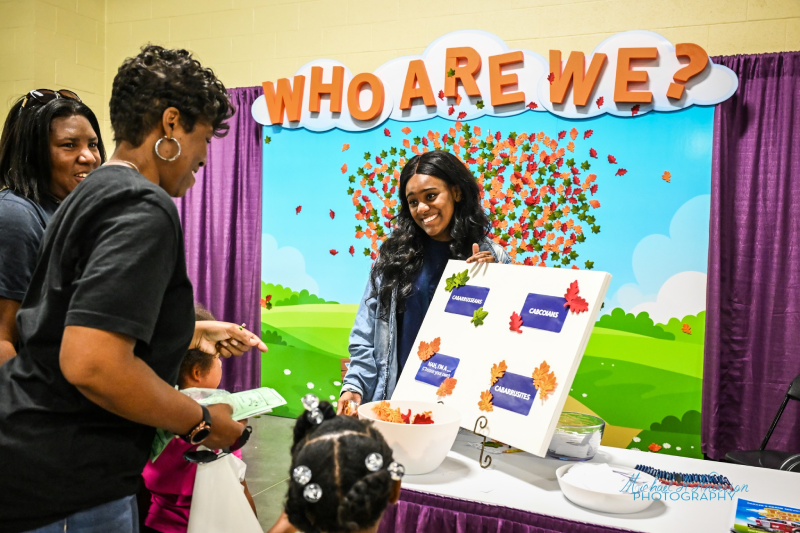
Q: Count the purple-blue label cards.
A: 4